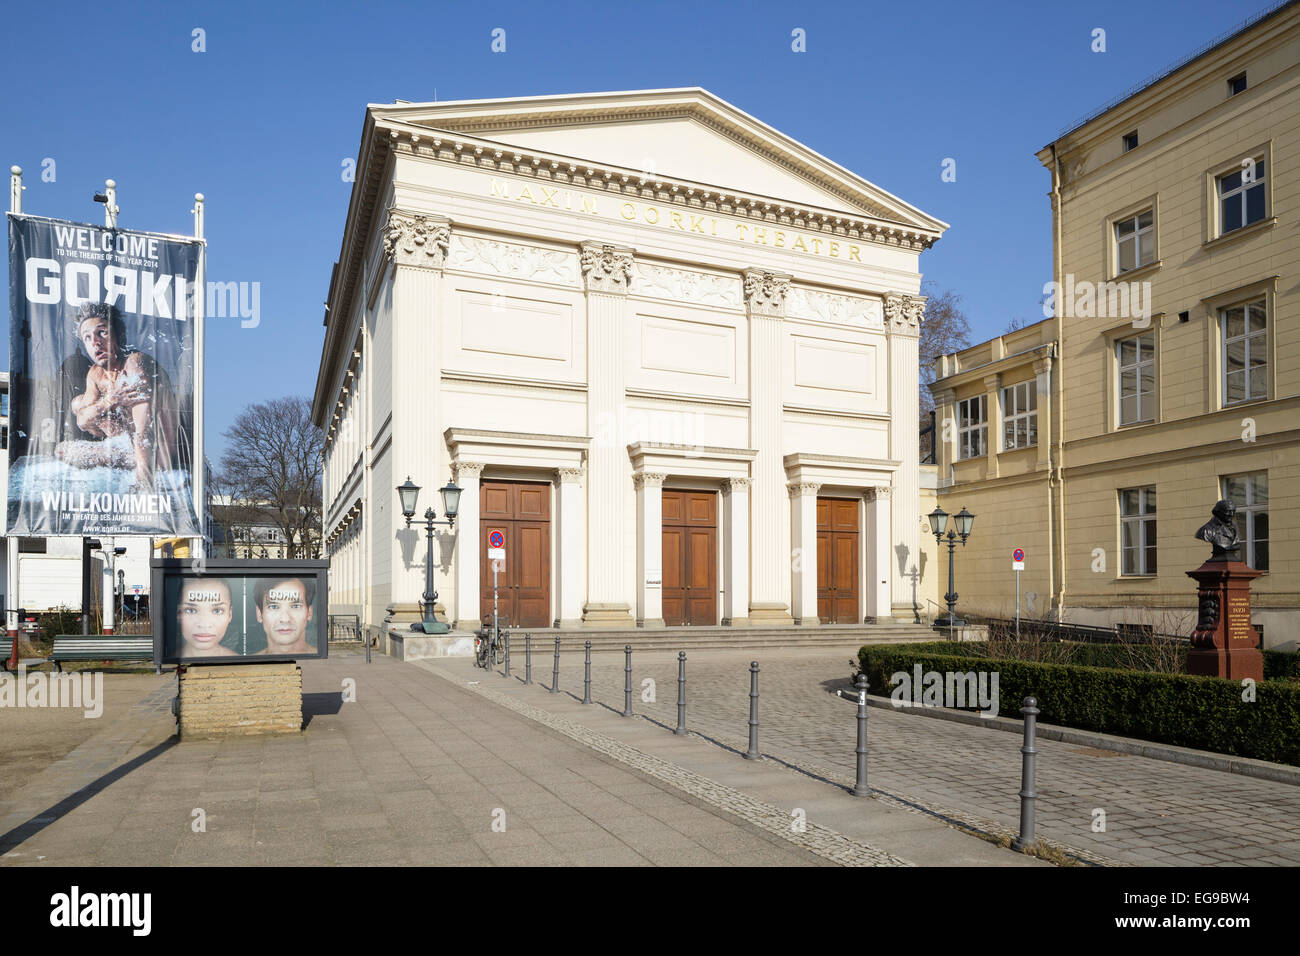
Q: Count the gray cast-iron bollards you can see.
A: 10